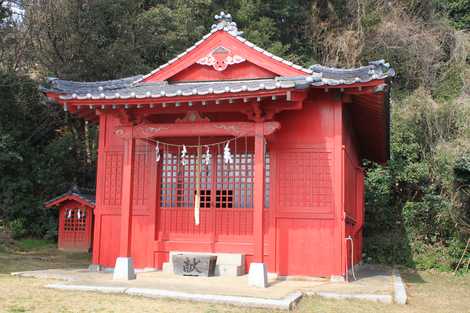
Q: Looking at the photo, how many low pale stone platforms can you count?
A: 1